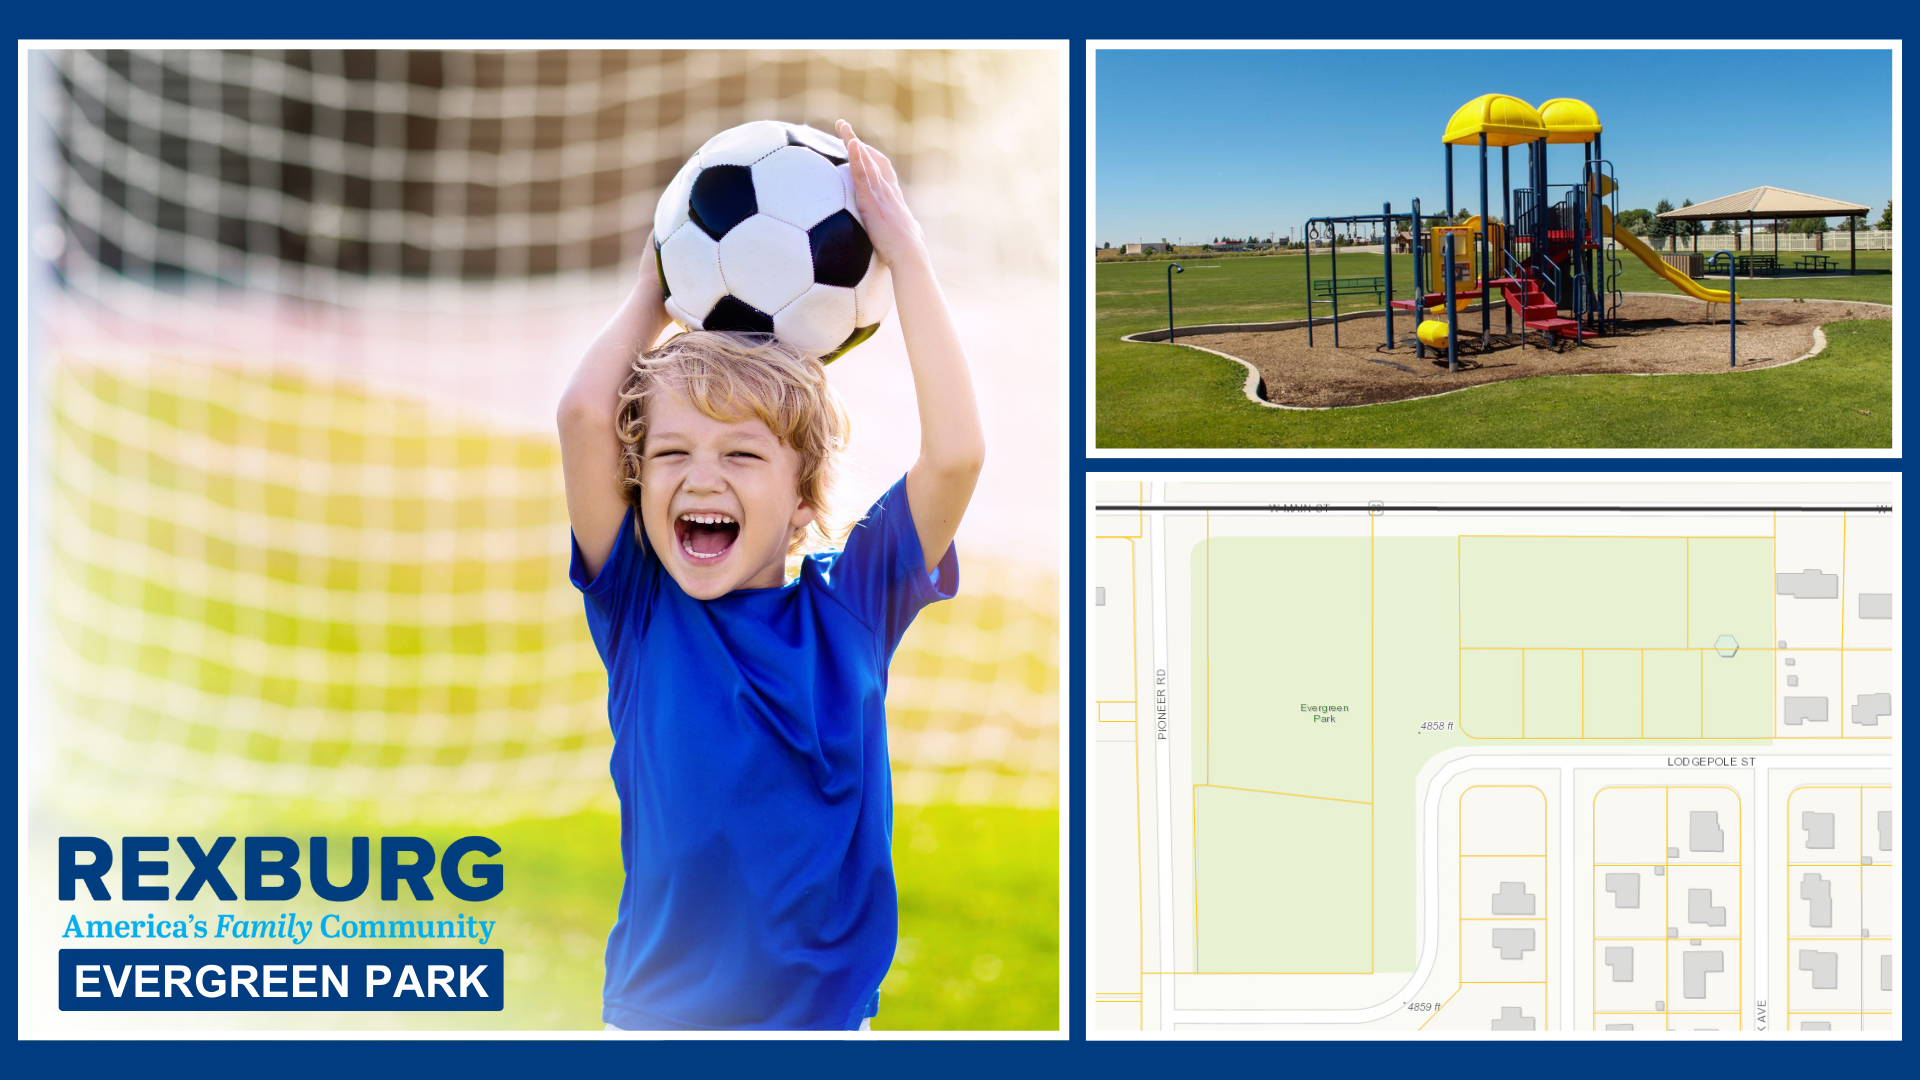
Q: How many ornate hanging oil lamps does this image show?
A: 0